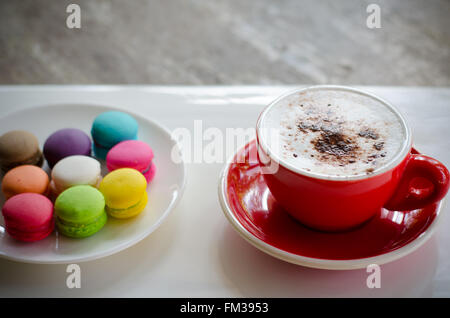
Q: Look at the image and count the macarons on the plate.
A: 9